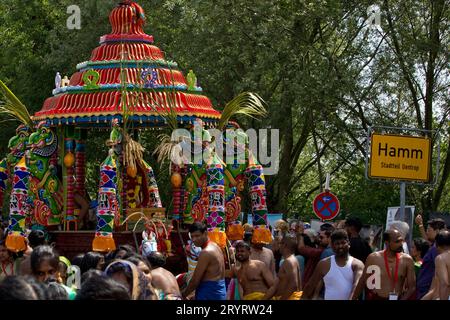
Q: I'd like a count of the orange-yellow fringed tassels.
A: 5